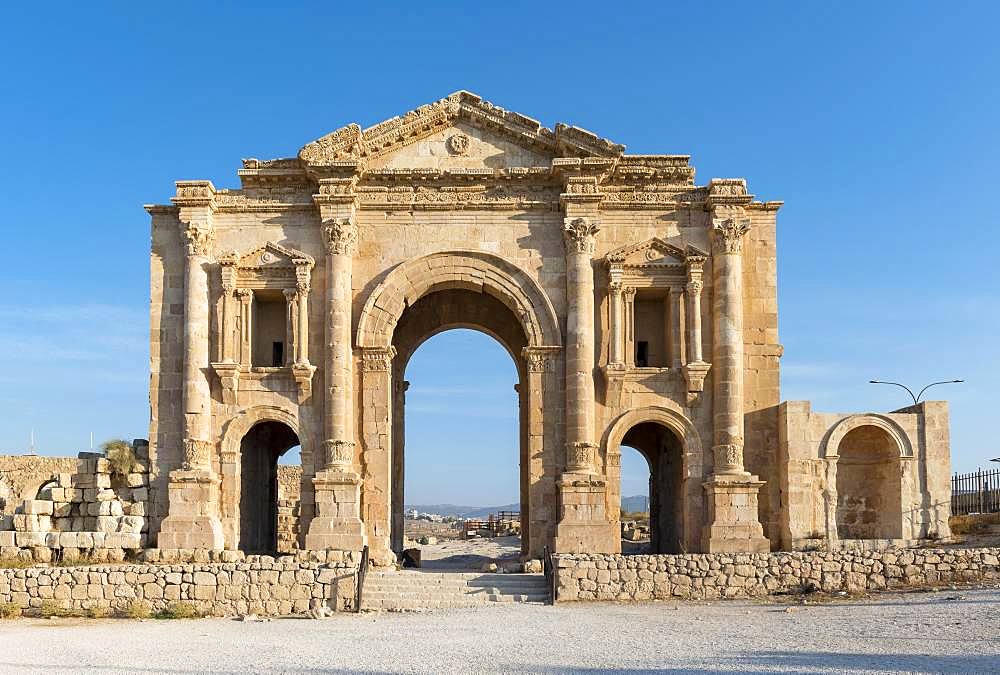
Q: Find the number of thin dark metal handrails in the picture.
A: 2